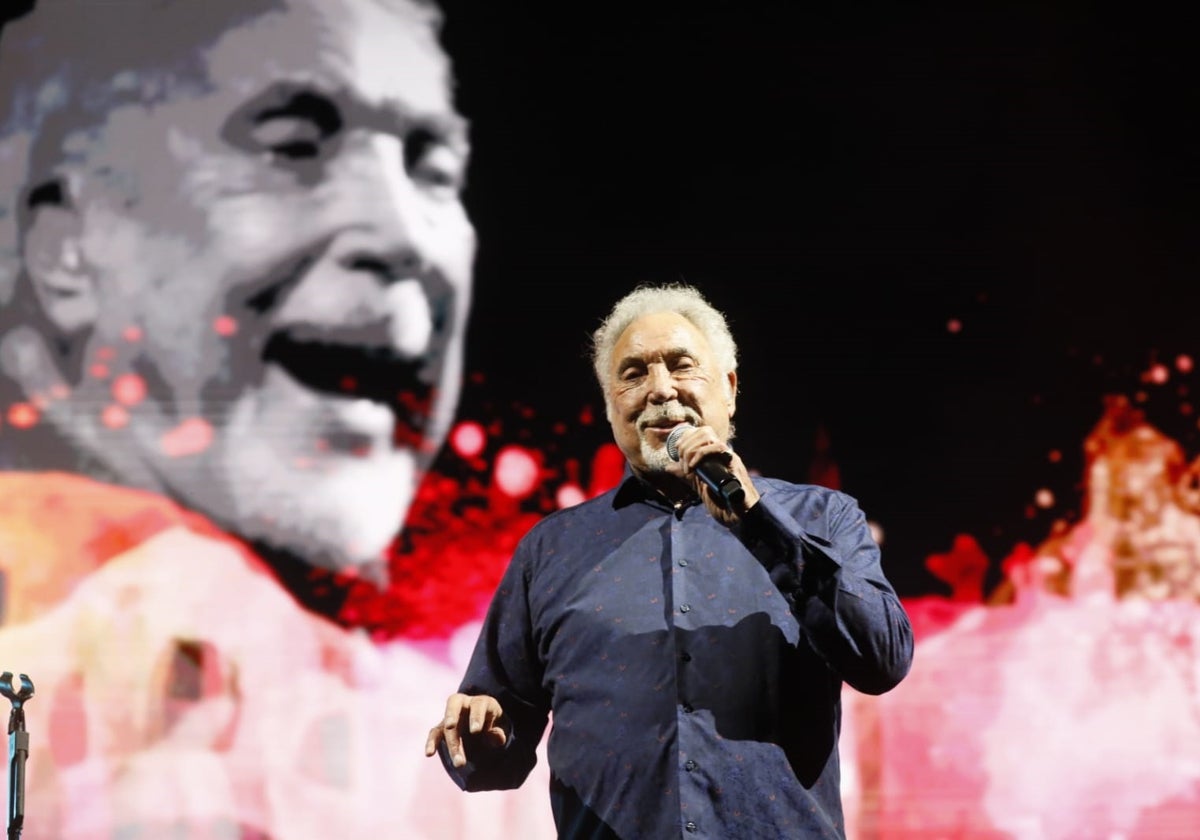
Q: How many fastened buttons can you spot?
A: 6